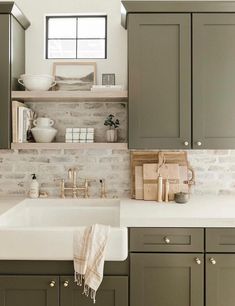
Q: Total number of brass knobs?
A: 7